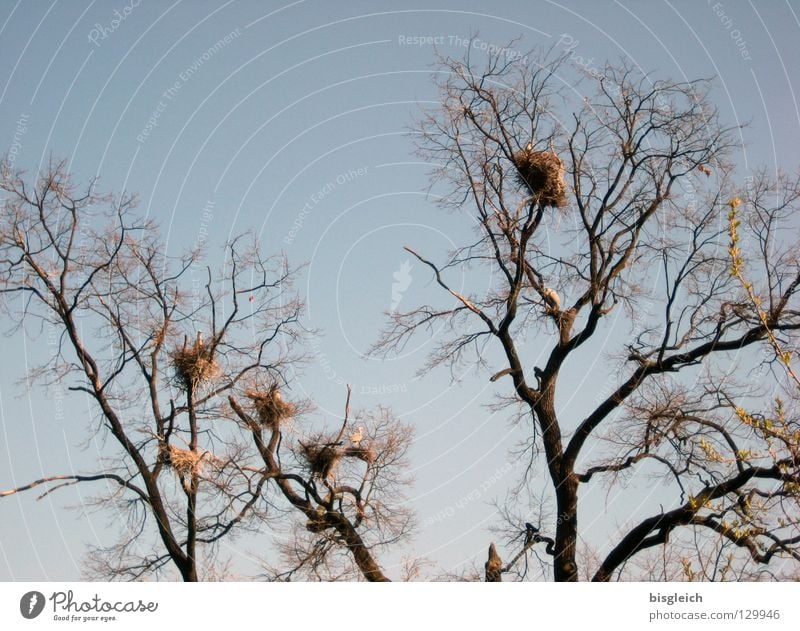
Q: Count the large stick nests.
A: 5